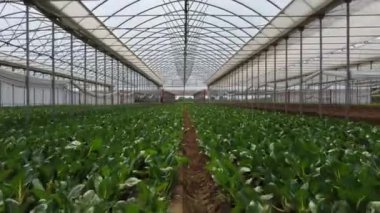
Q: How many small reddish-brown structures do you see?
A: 2